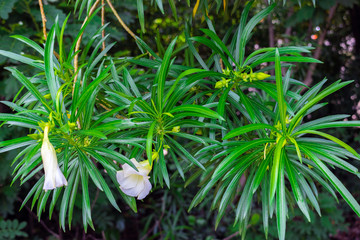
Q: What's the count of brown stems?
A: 4